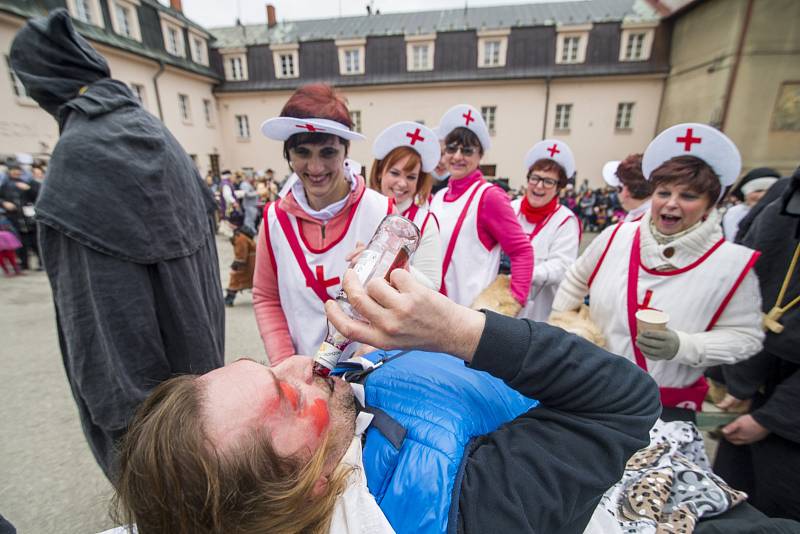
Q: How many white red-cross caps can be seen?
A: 5